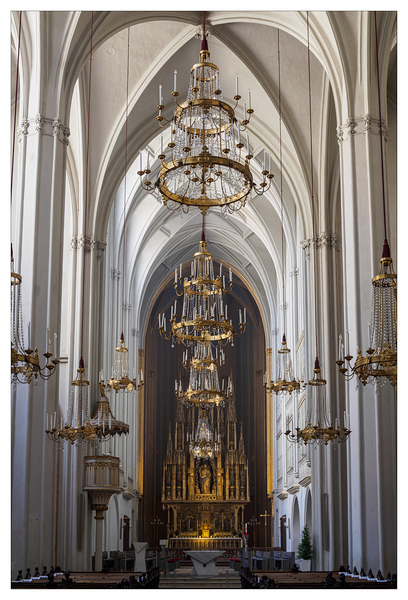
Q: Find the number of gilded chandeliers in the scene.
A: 10